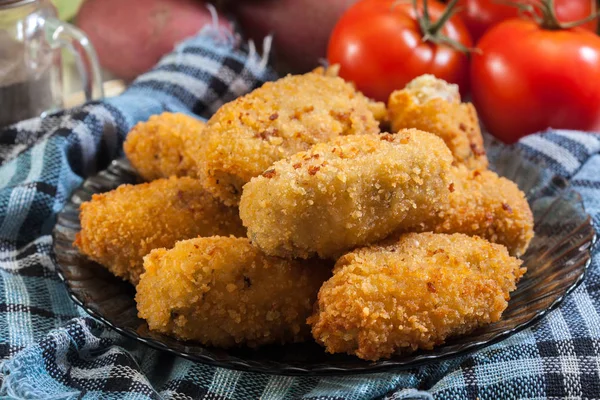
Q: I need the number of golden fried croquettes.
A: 8